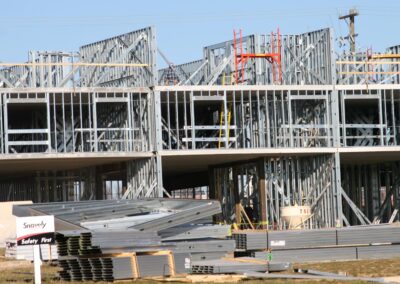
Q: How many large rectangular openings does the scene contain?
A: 5